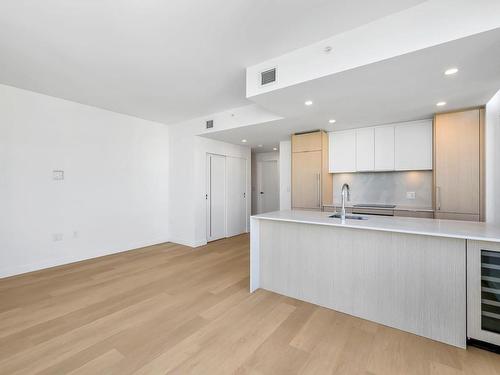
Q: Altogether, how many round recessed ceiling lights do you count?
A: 6